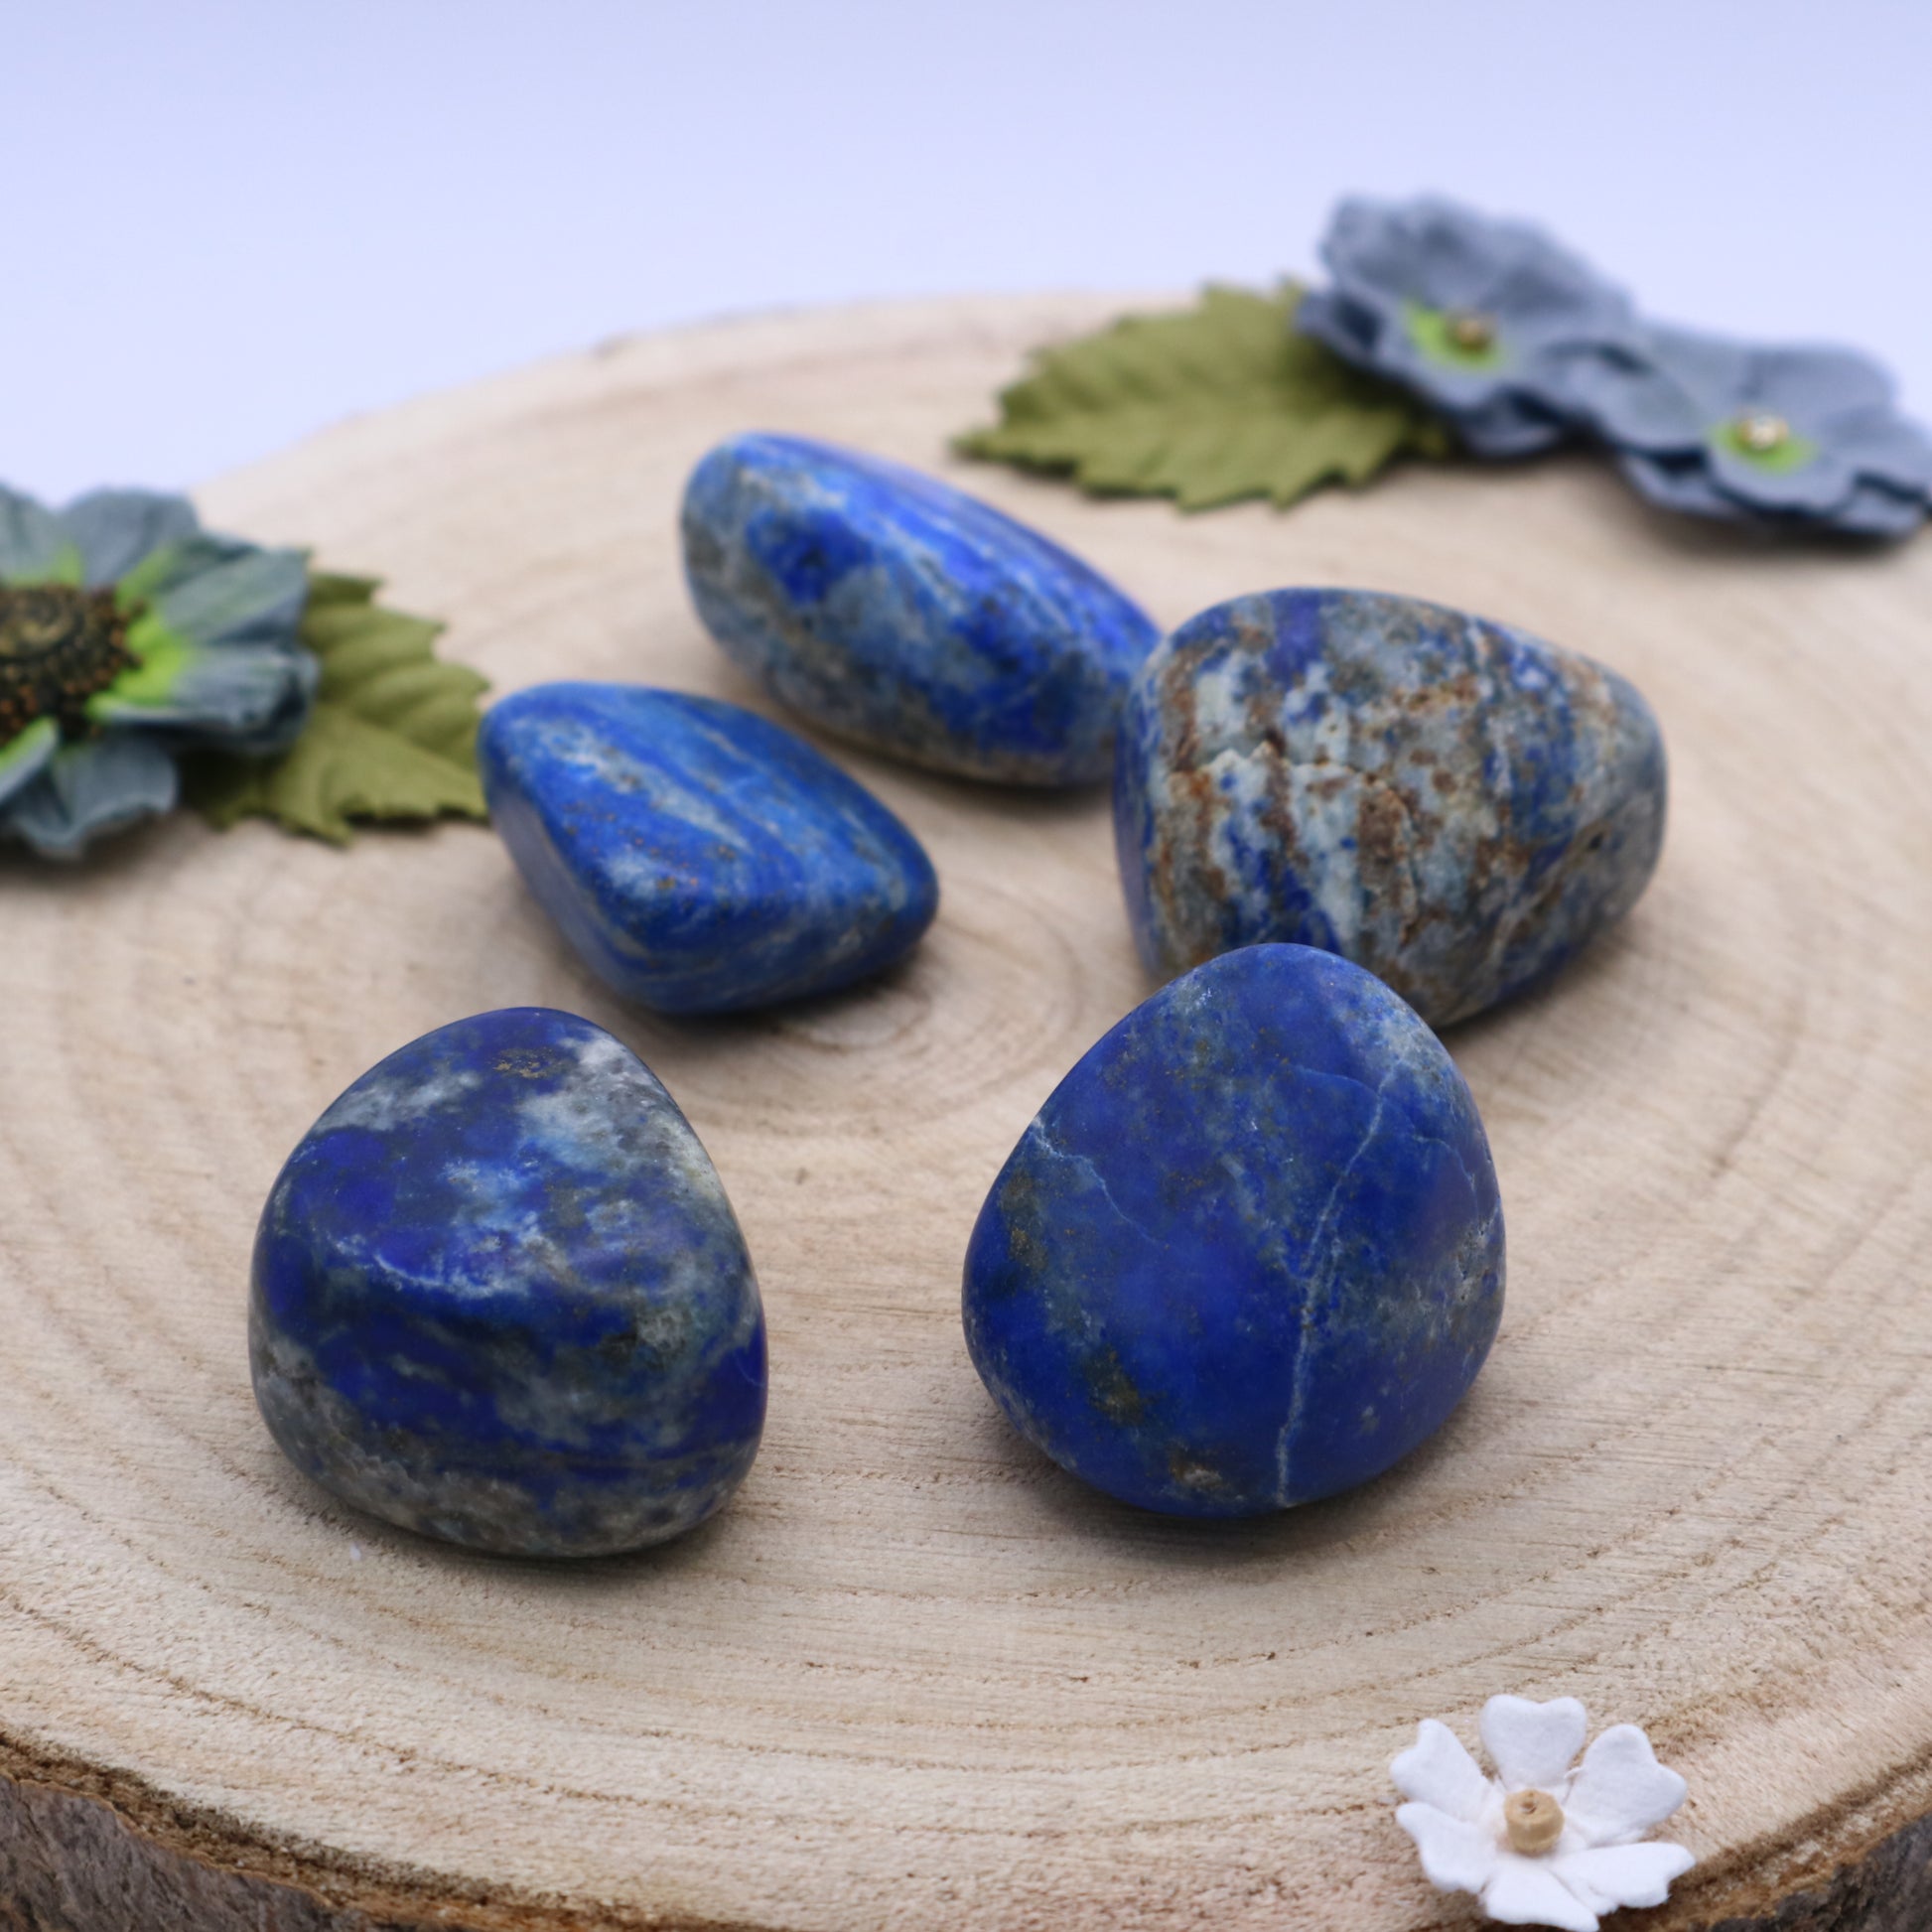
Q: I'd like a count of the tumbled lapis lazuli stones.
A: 5